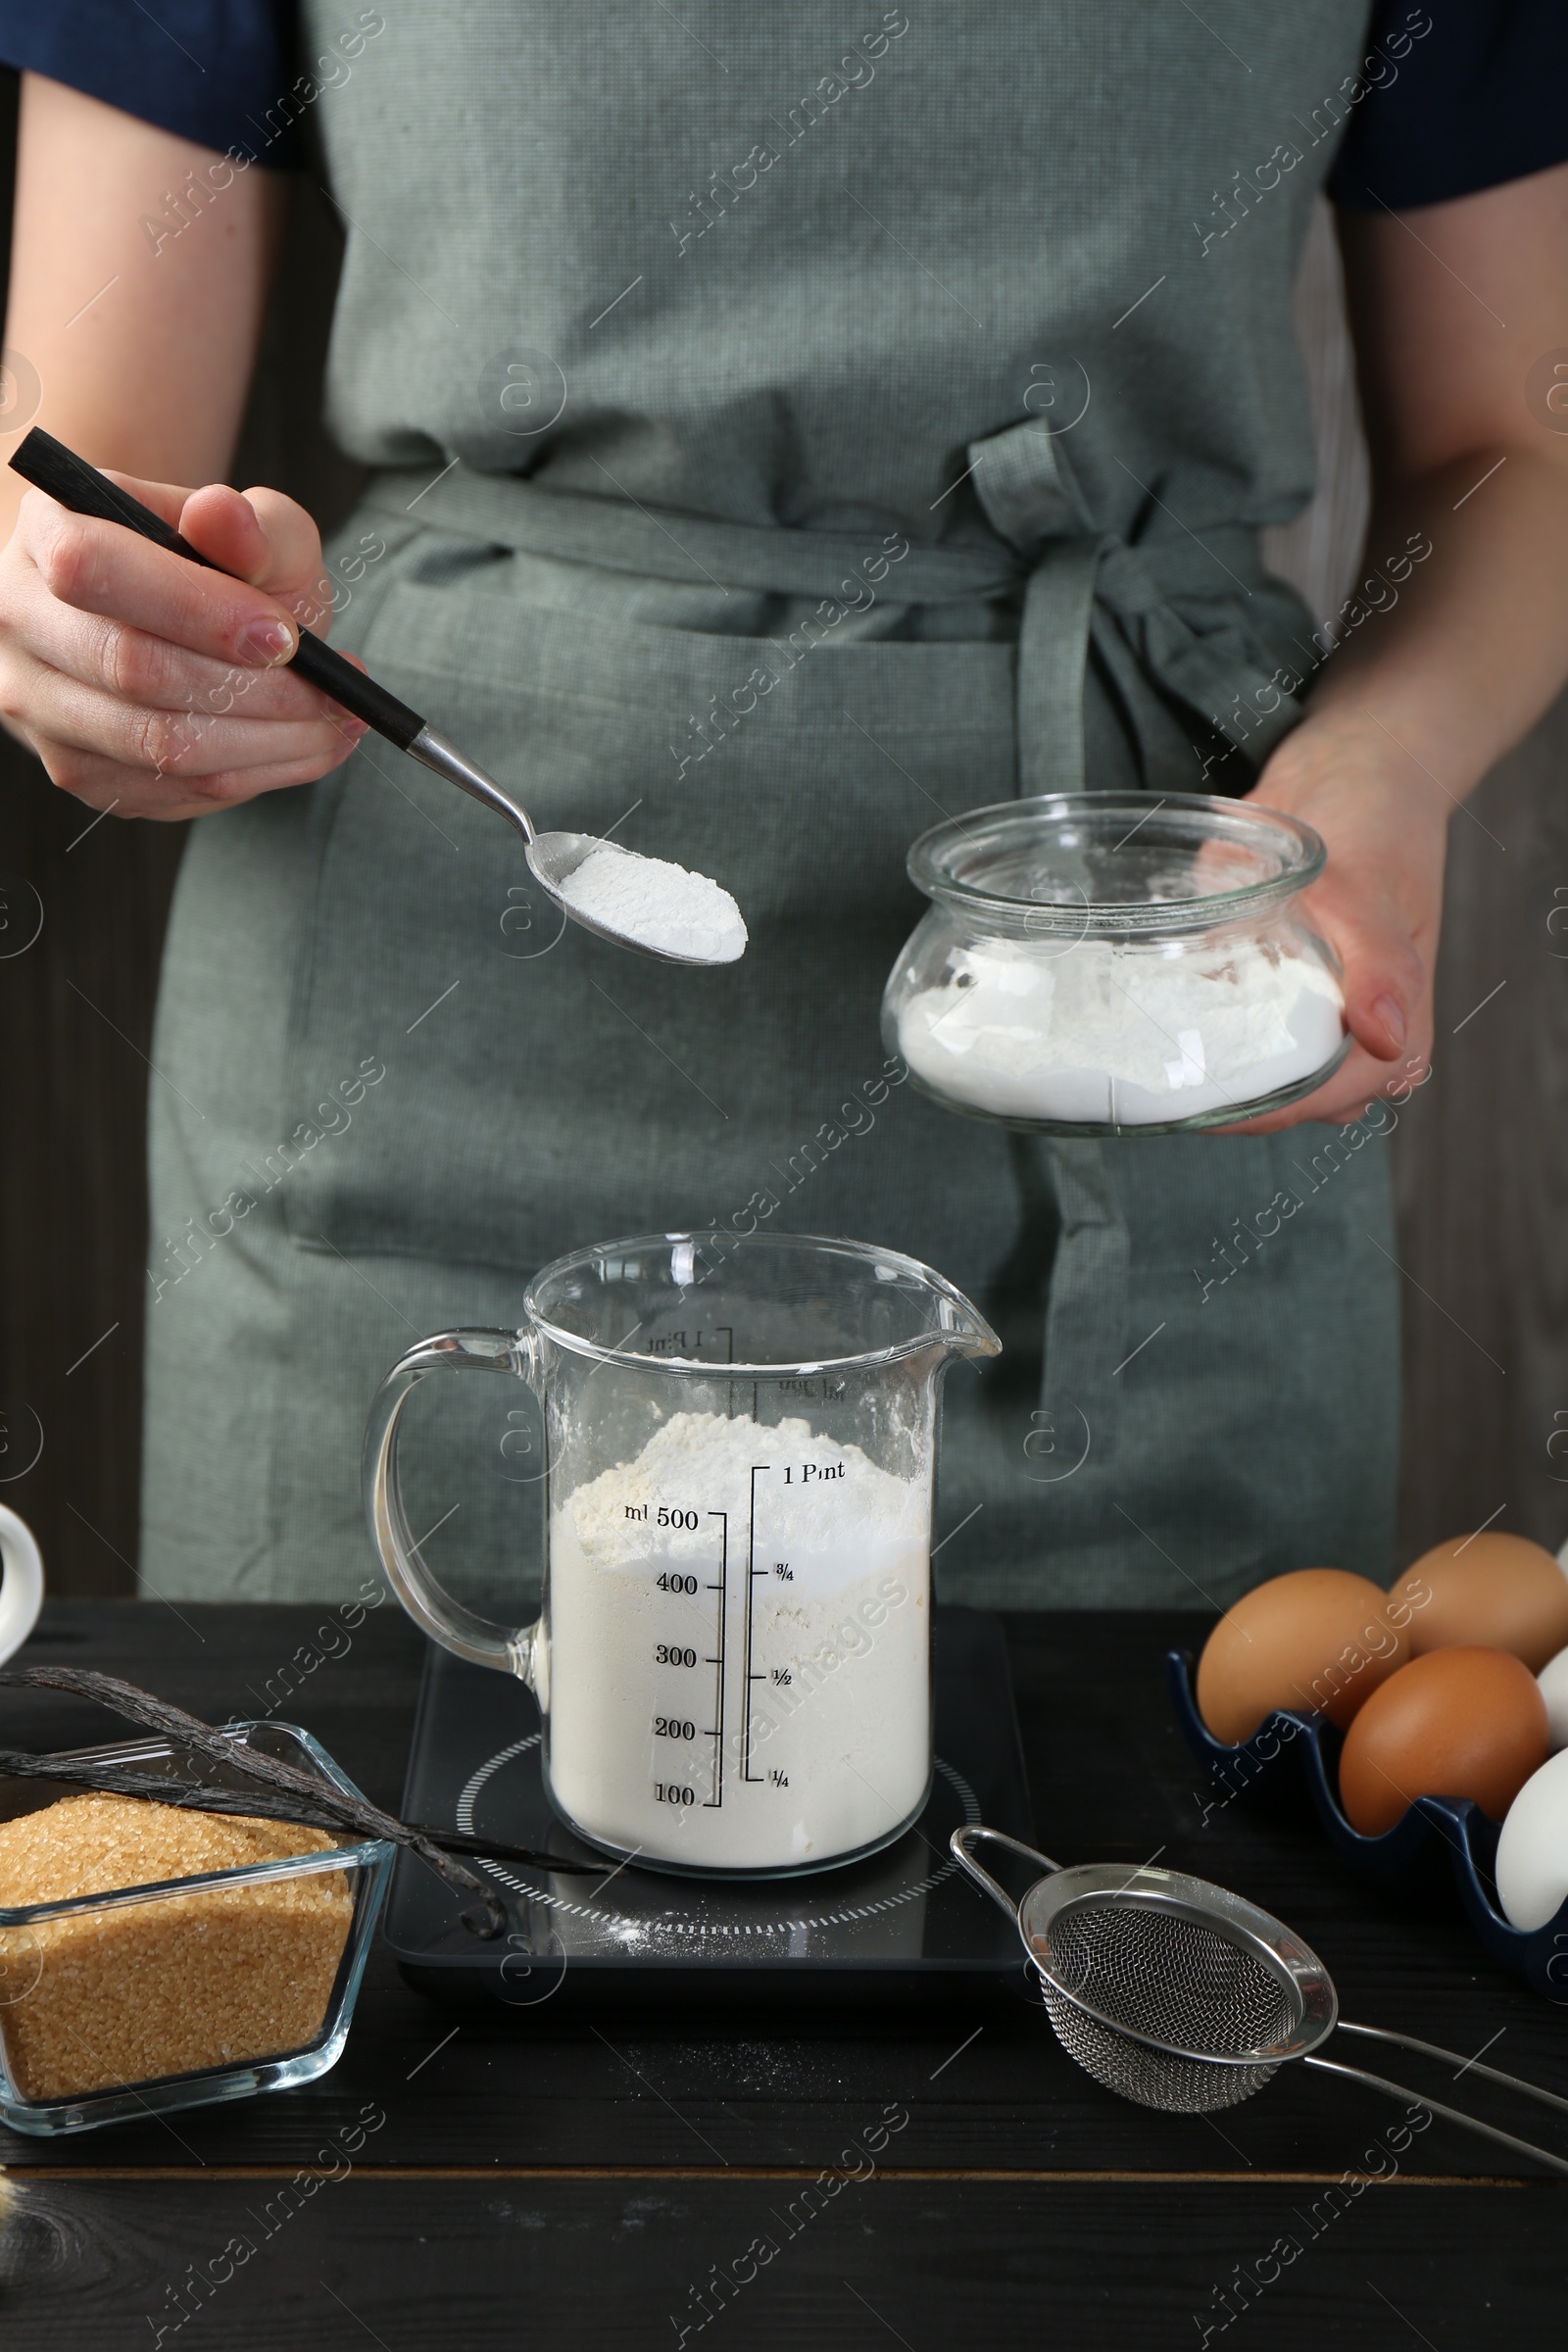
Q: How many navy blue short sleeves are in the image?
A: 2